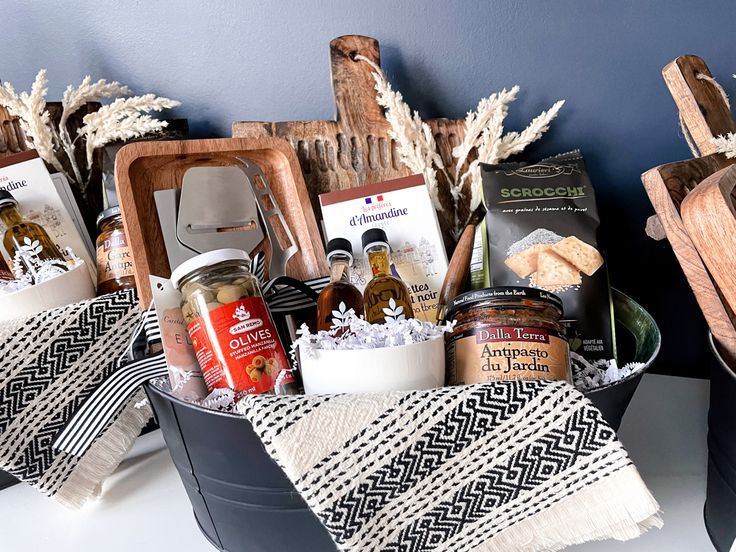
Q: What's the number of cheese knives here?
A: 3